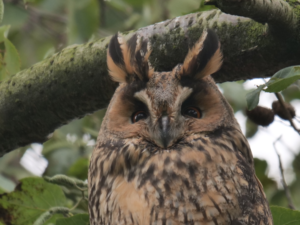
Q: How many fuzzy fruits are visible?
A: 2